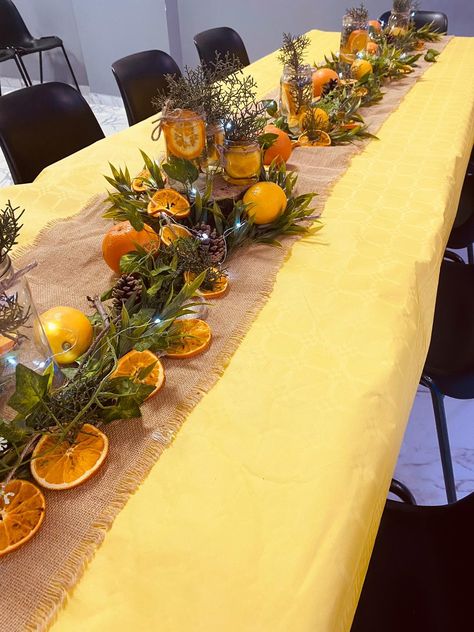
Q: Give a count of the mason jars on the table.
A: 7